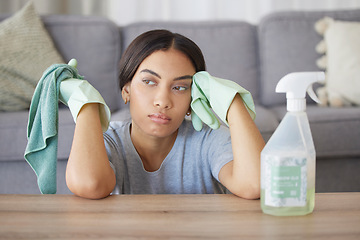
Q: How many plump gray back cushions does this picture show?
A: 3